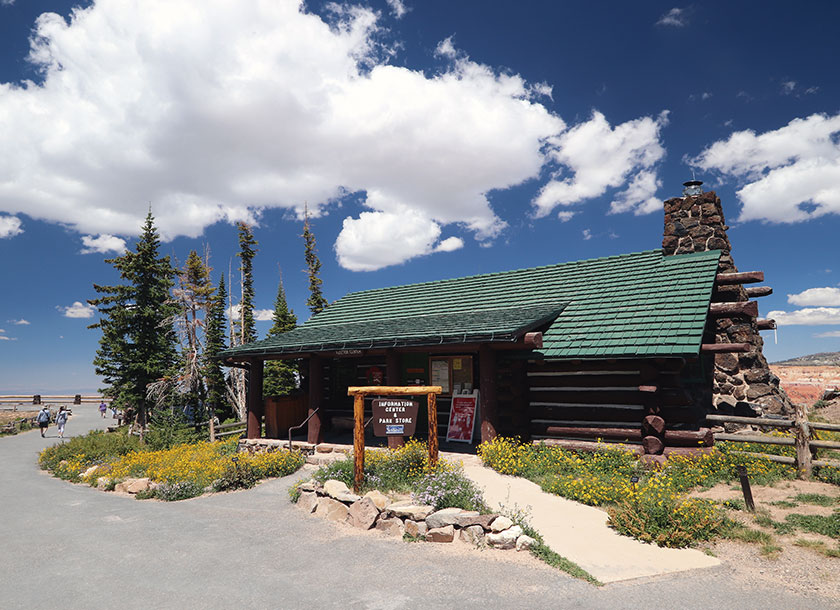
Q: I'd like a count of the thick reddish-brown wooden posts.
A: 4